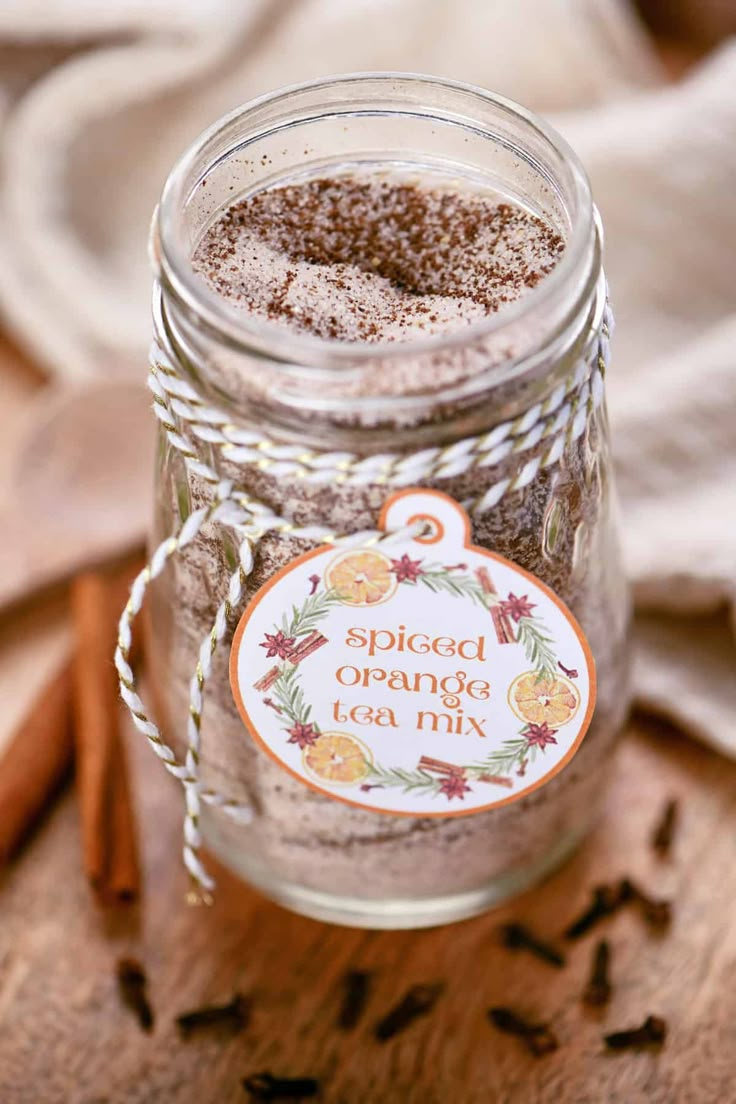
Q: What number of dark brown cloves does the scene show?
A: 12